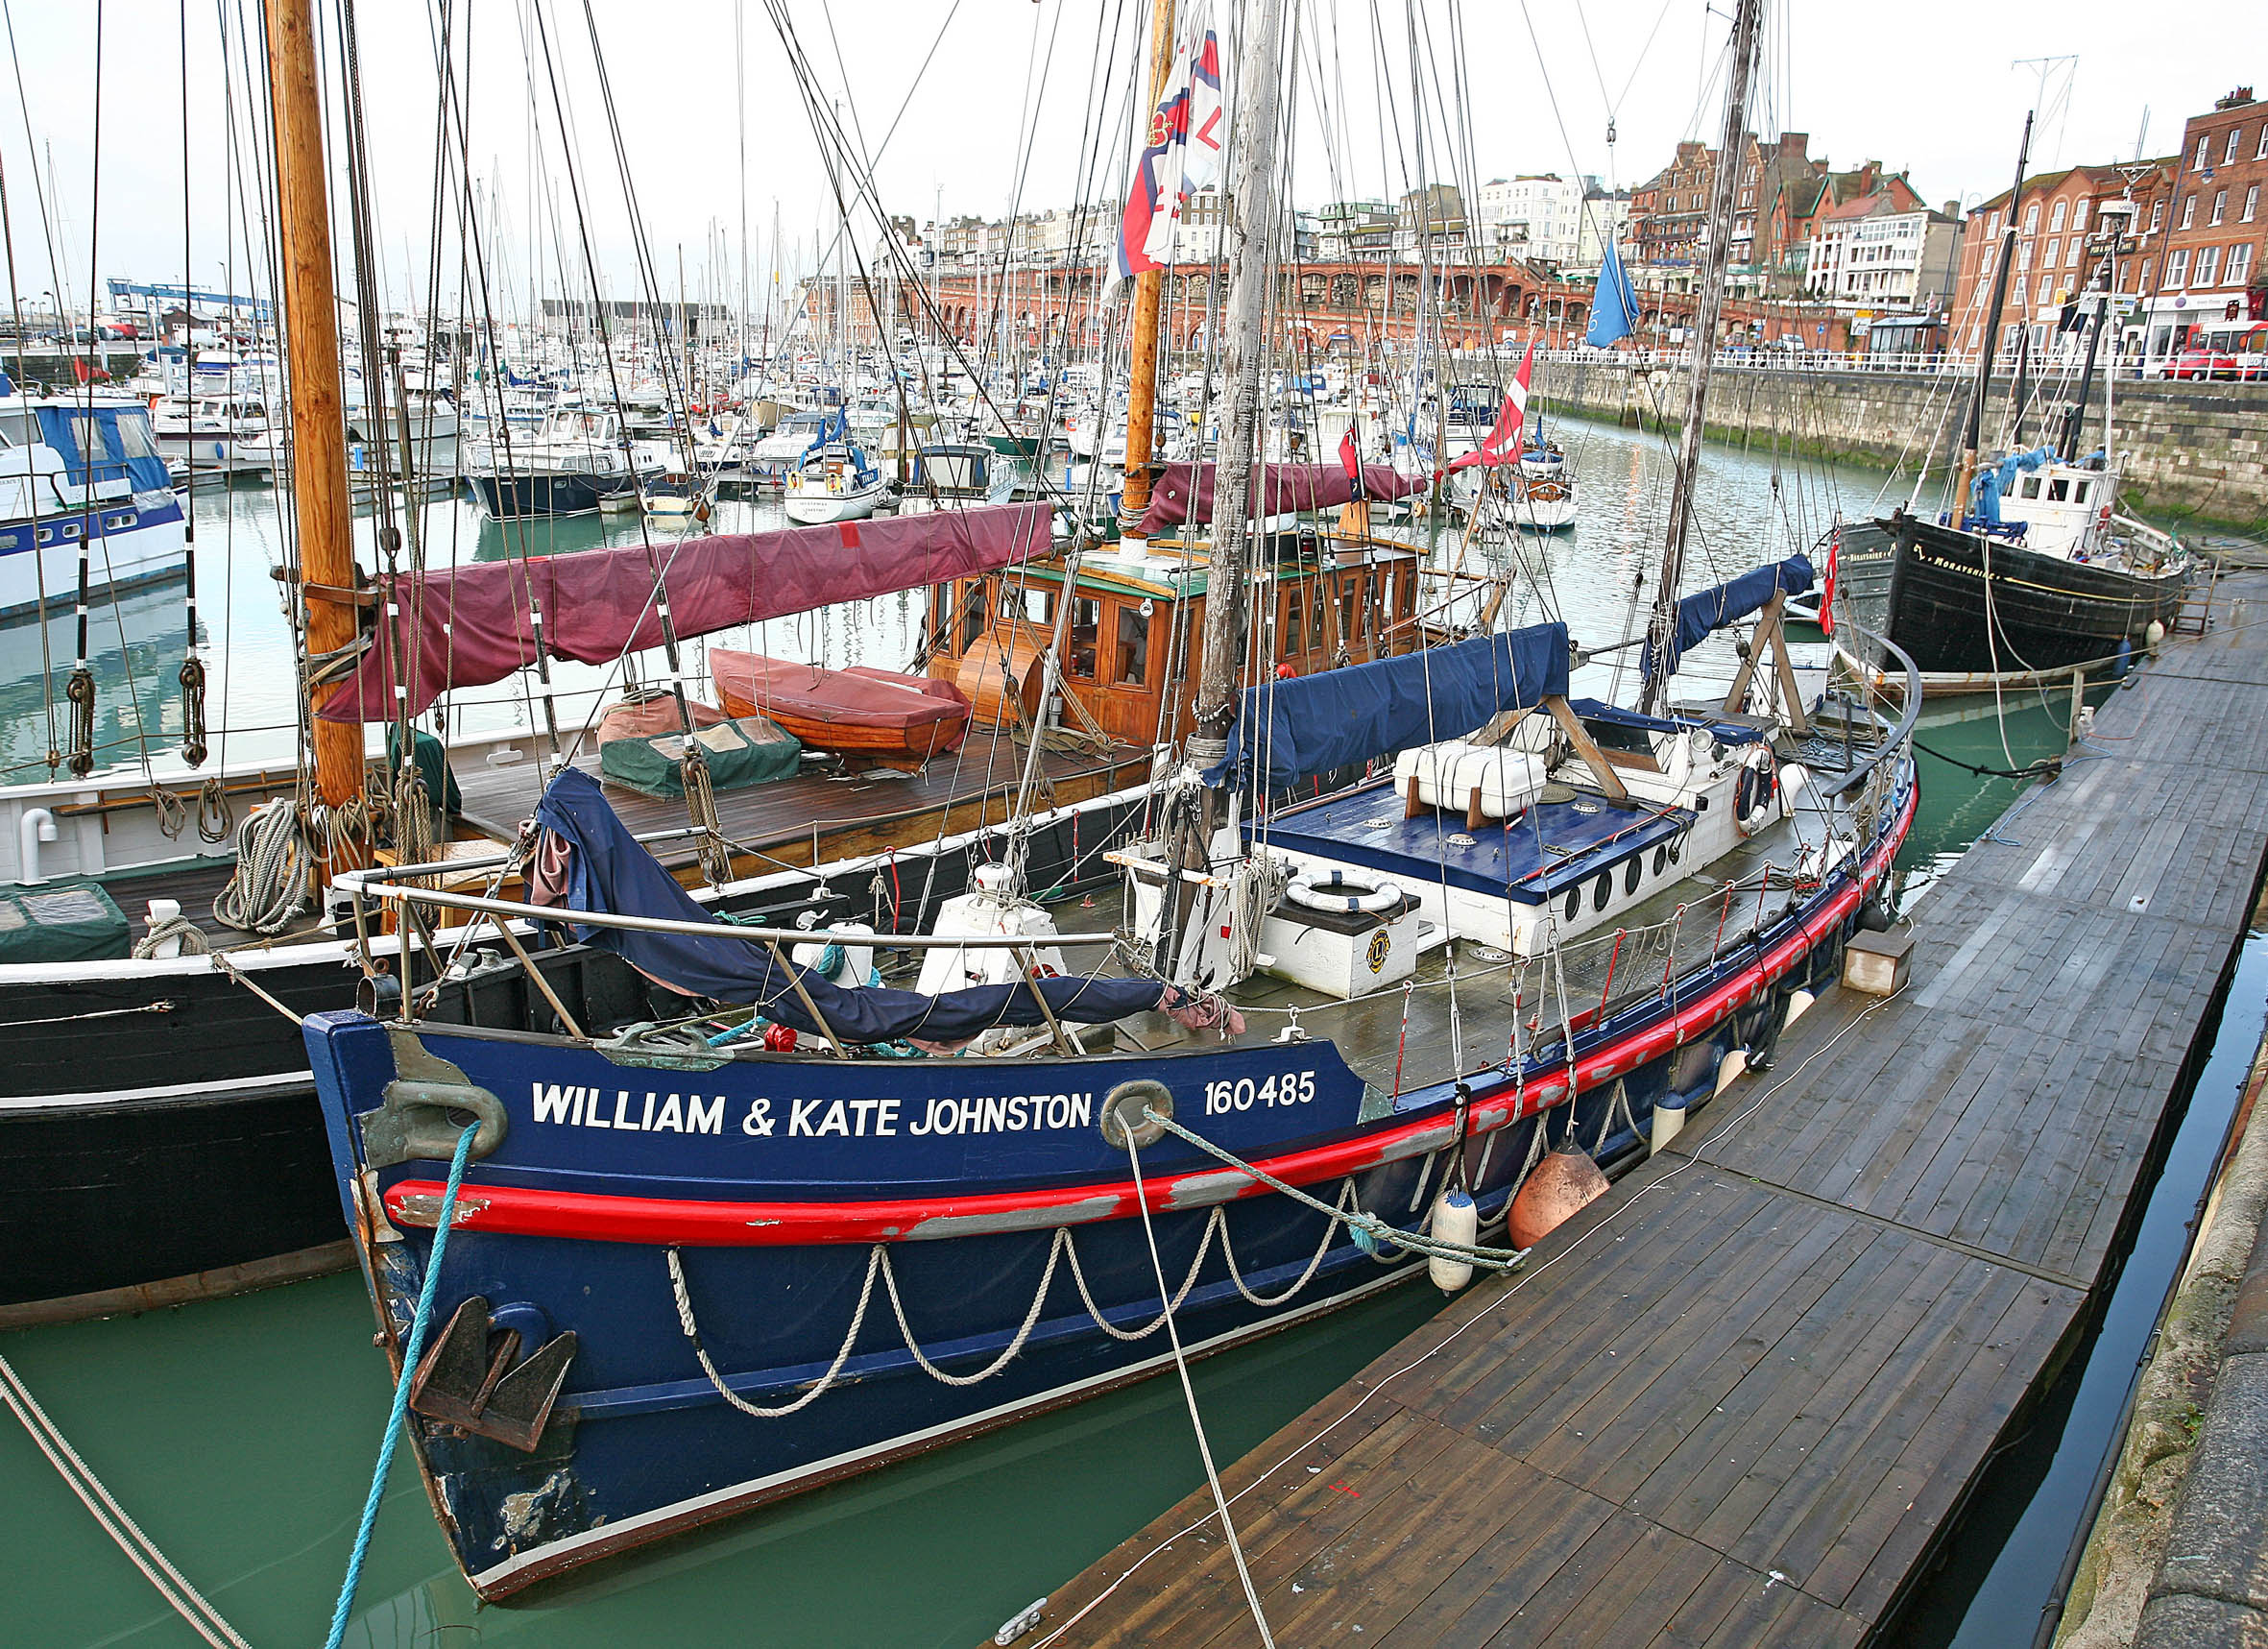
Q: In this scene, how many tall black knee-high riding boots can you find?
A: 0